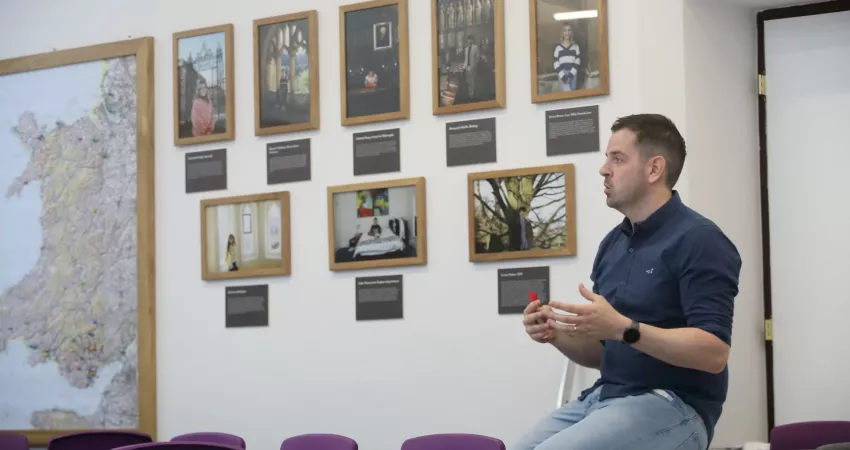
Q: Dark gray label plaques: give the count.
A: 8